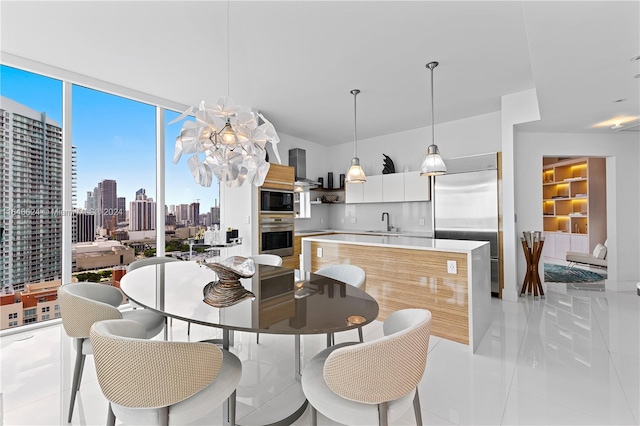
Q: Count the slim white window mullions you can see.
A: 2